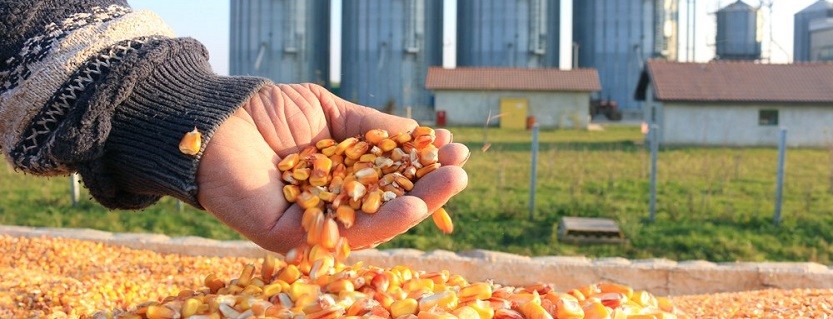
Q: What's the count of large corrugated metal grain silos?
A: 4